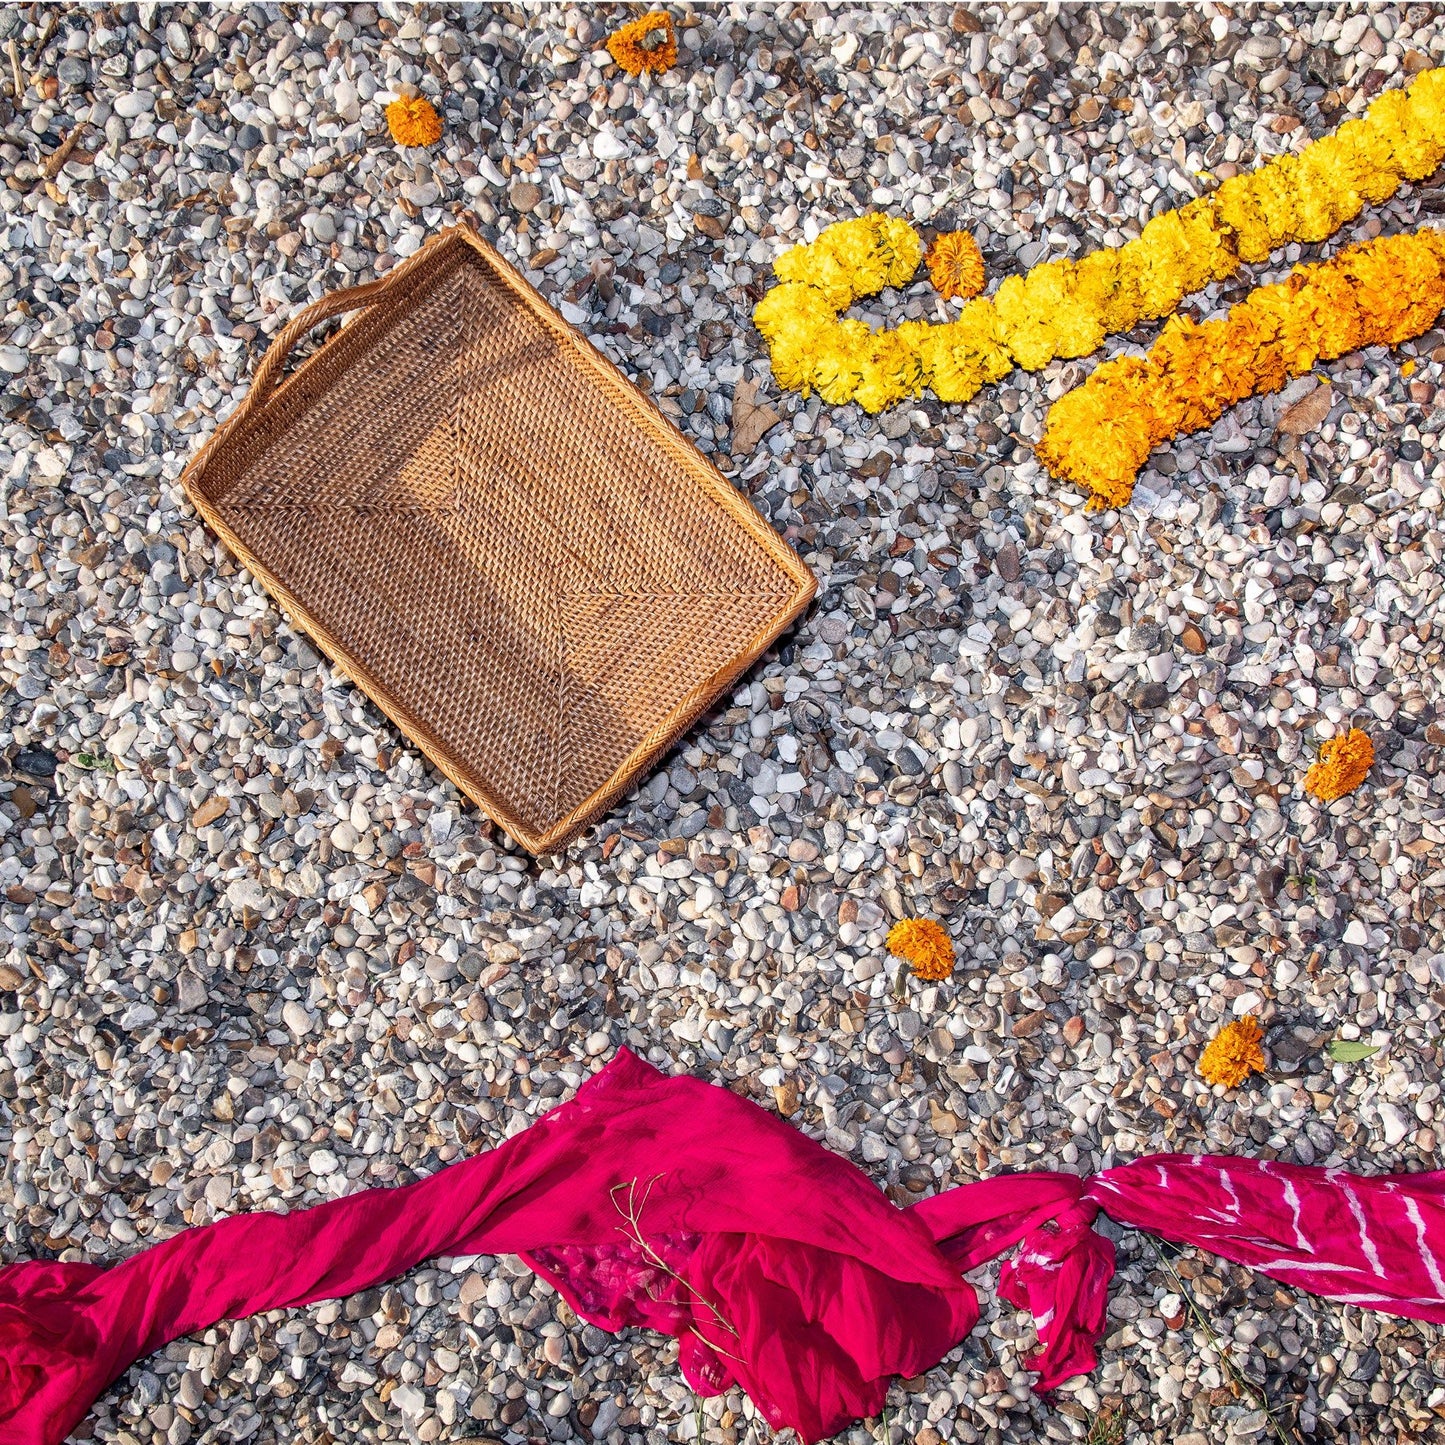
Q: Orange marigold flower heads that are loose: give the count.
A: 6